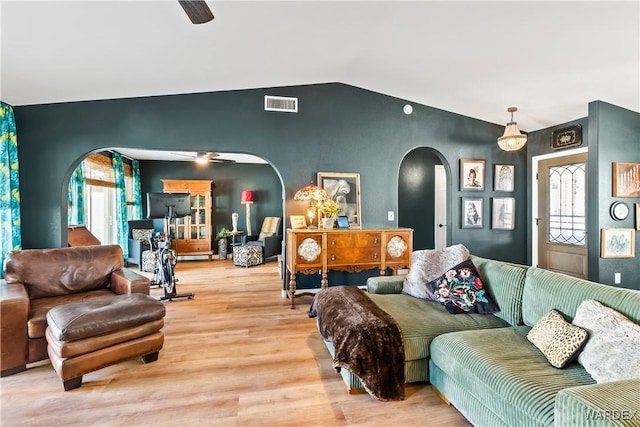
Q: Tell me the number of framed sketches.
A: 4